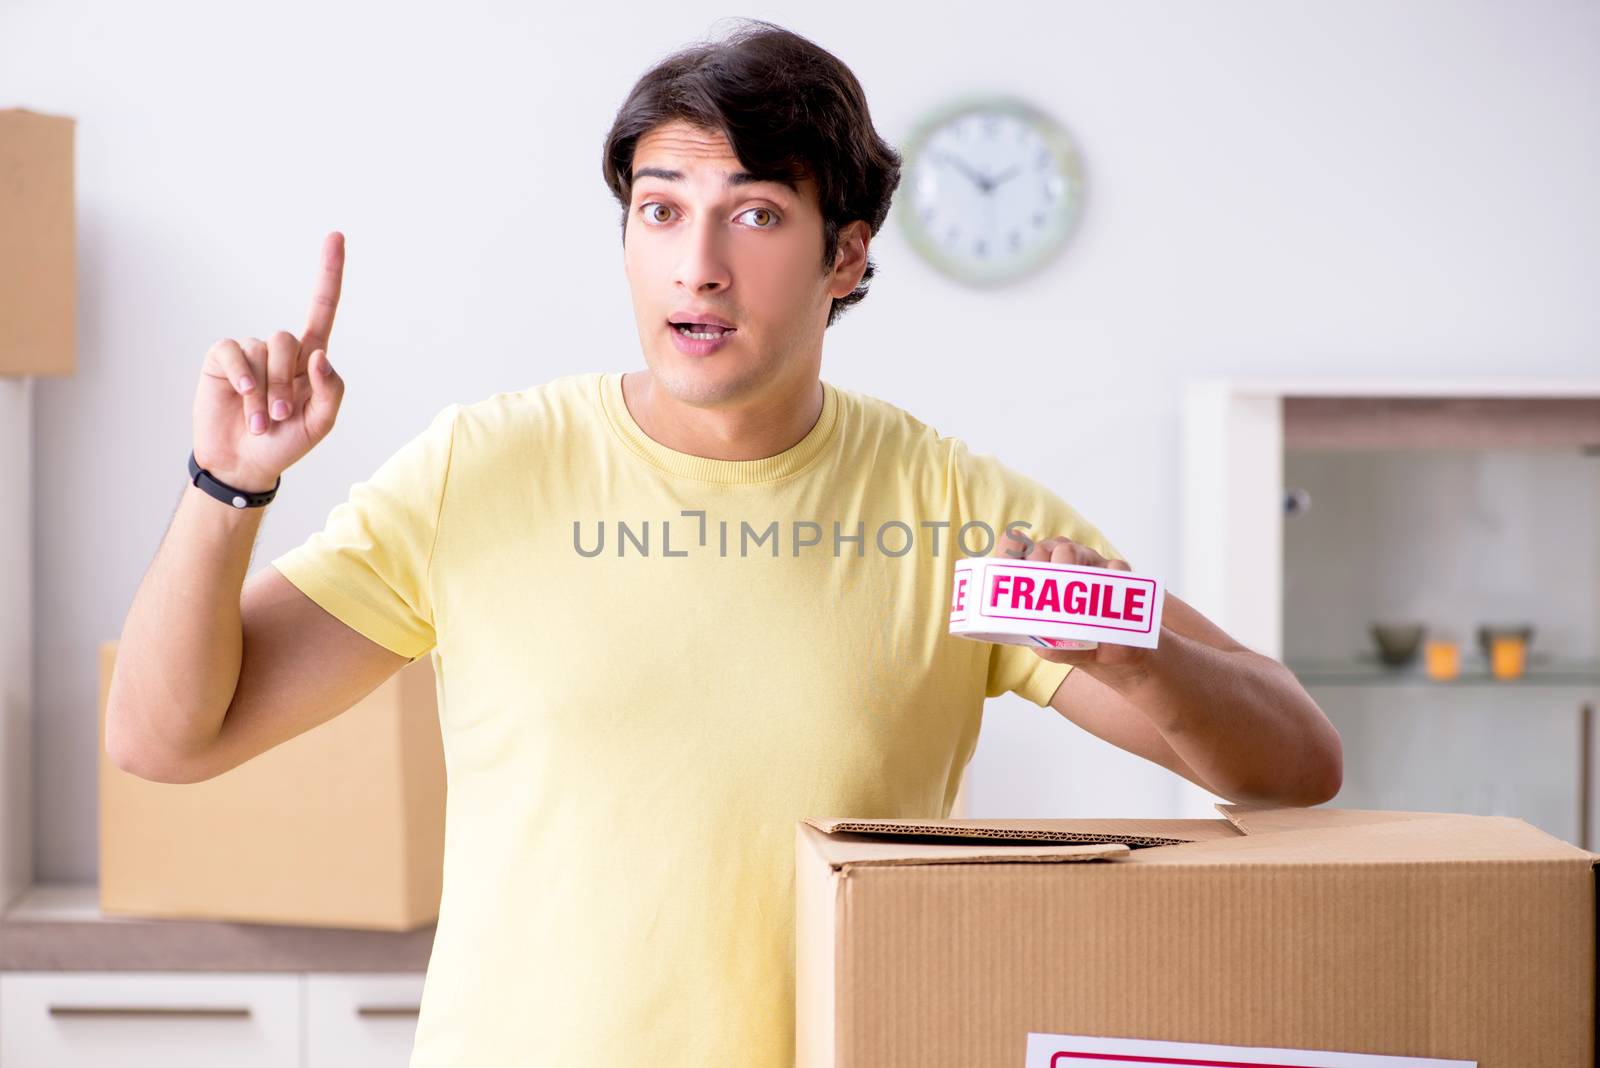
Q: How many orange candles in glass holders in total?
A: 2